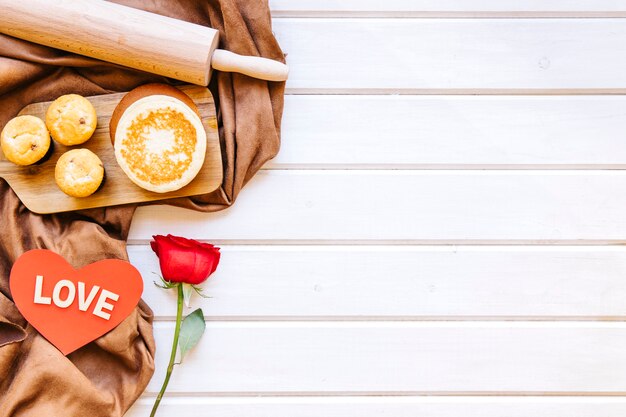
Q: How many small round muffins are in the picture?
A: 3